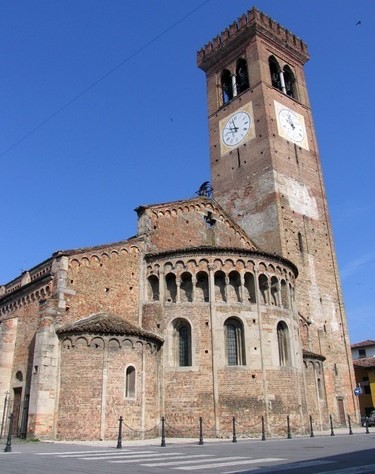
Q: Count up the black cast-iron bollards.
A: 11